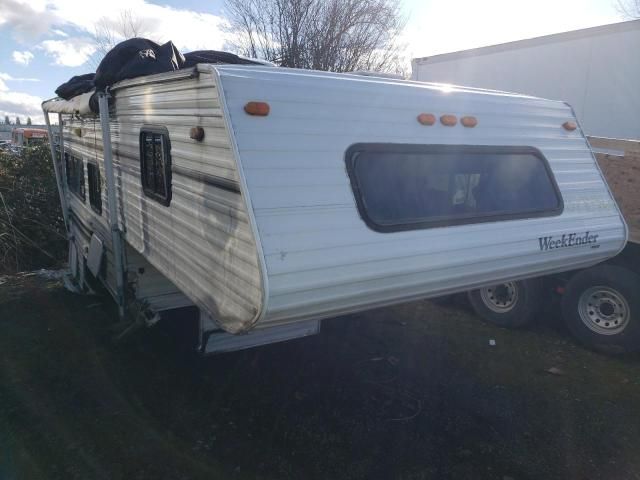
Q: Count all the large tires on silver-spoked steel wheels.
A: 2